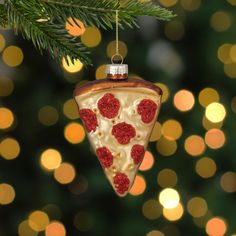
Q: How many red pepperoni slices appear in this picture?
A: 7